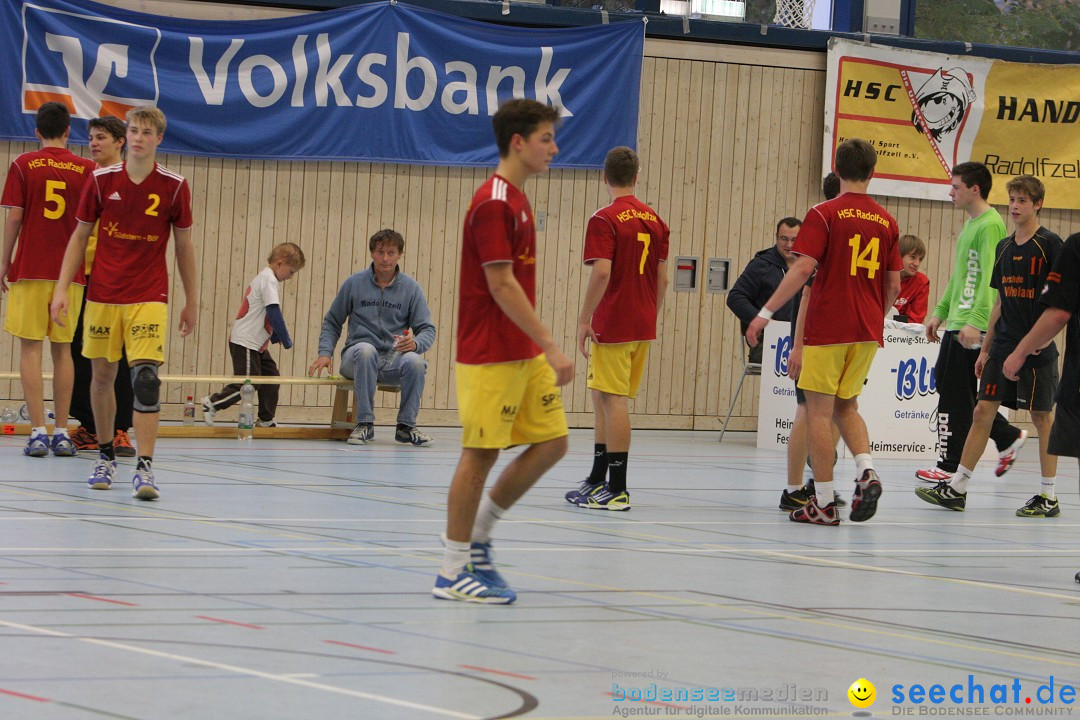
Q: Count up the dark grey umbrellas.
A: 0